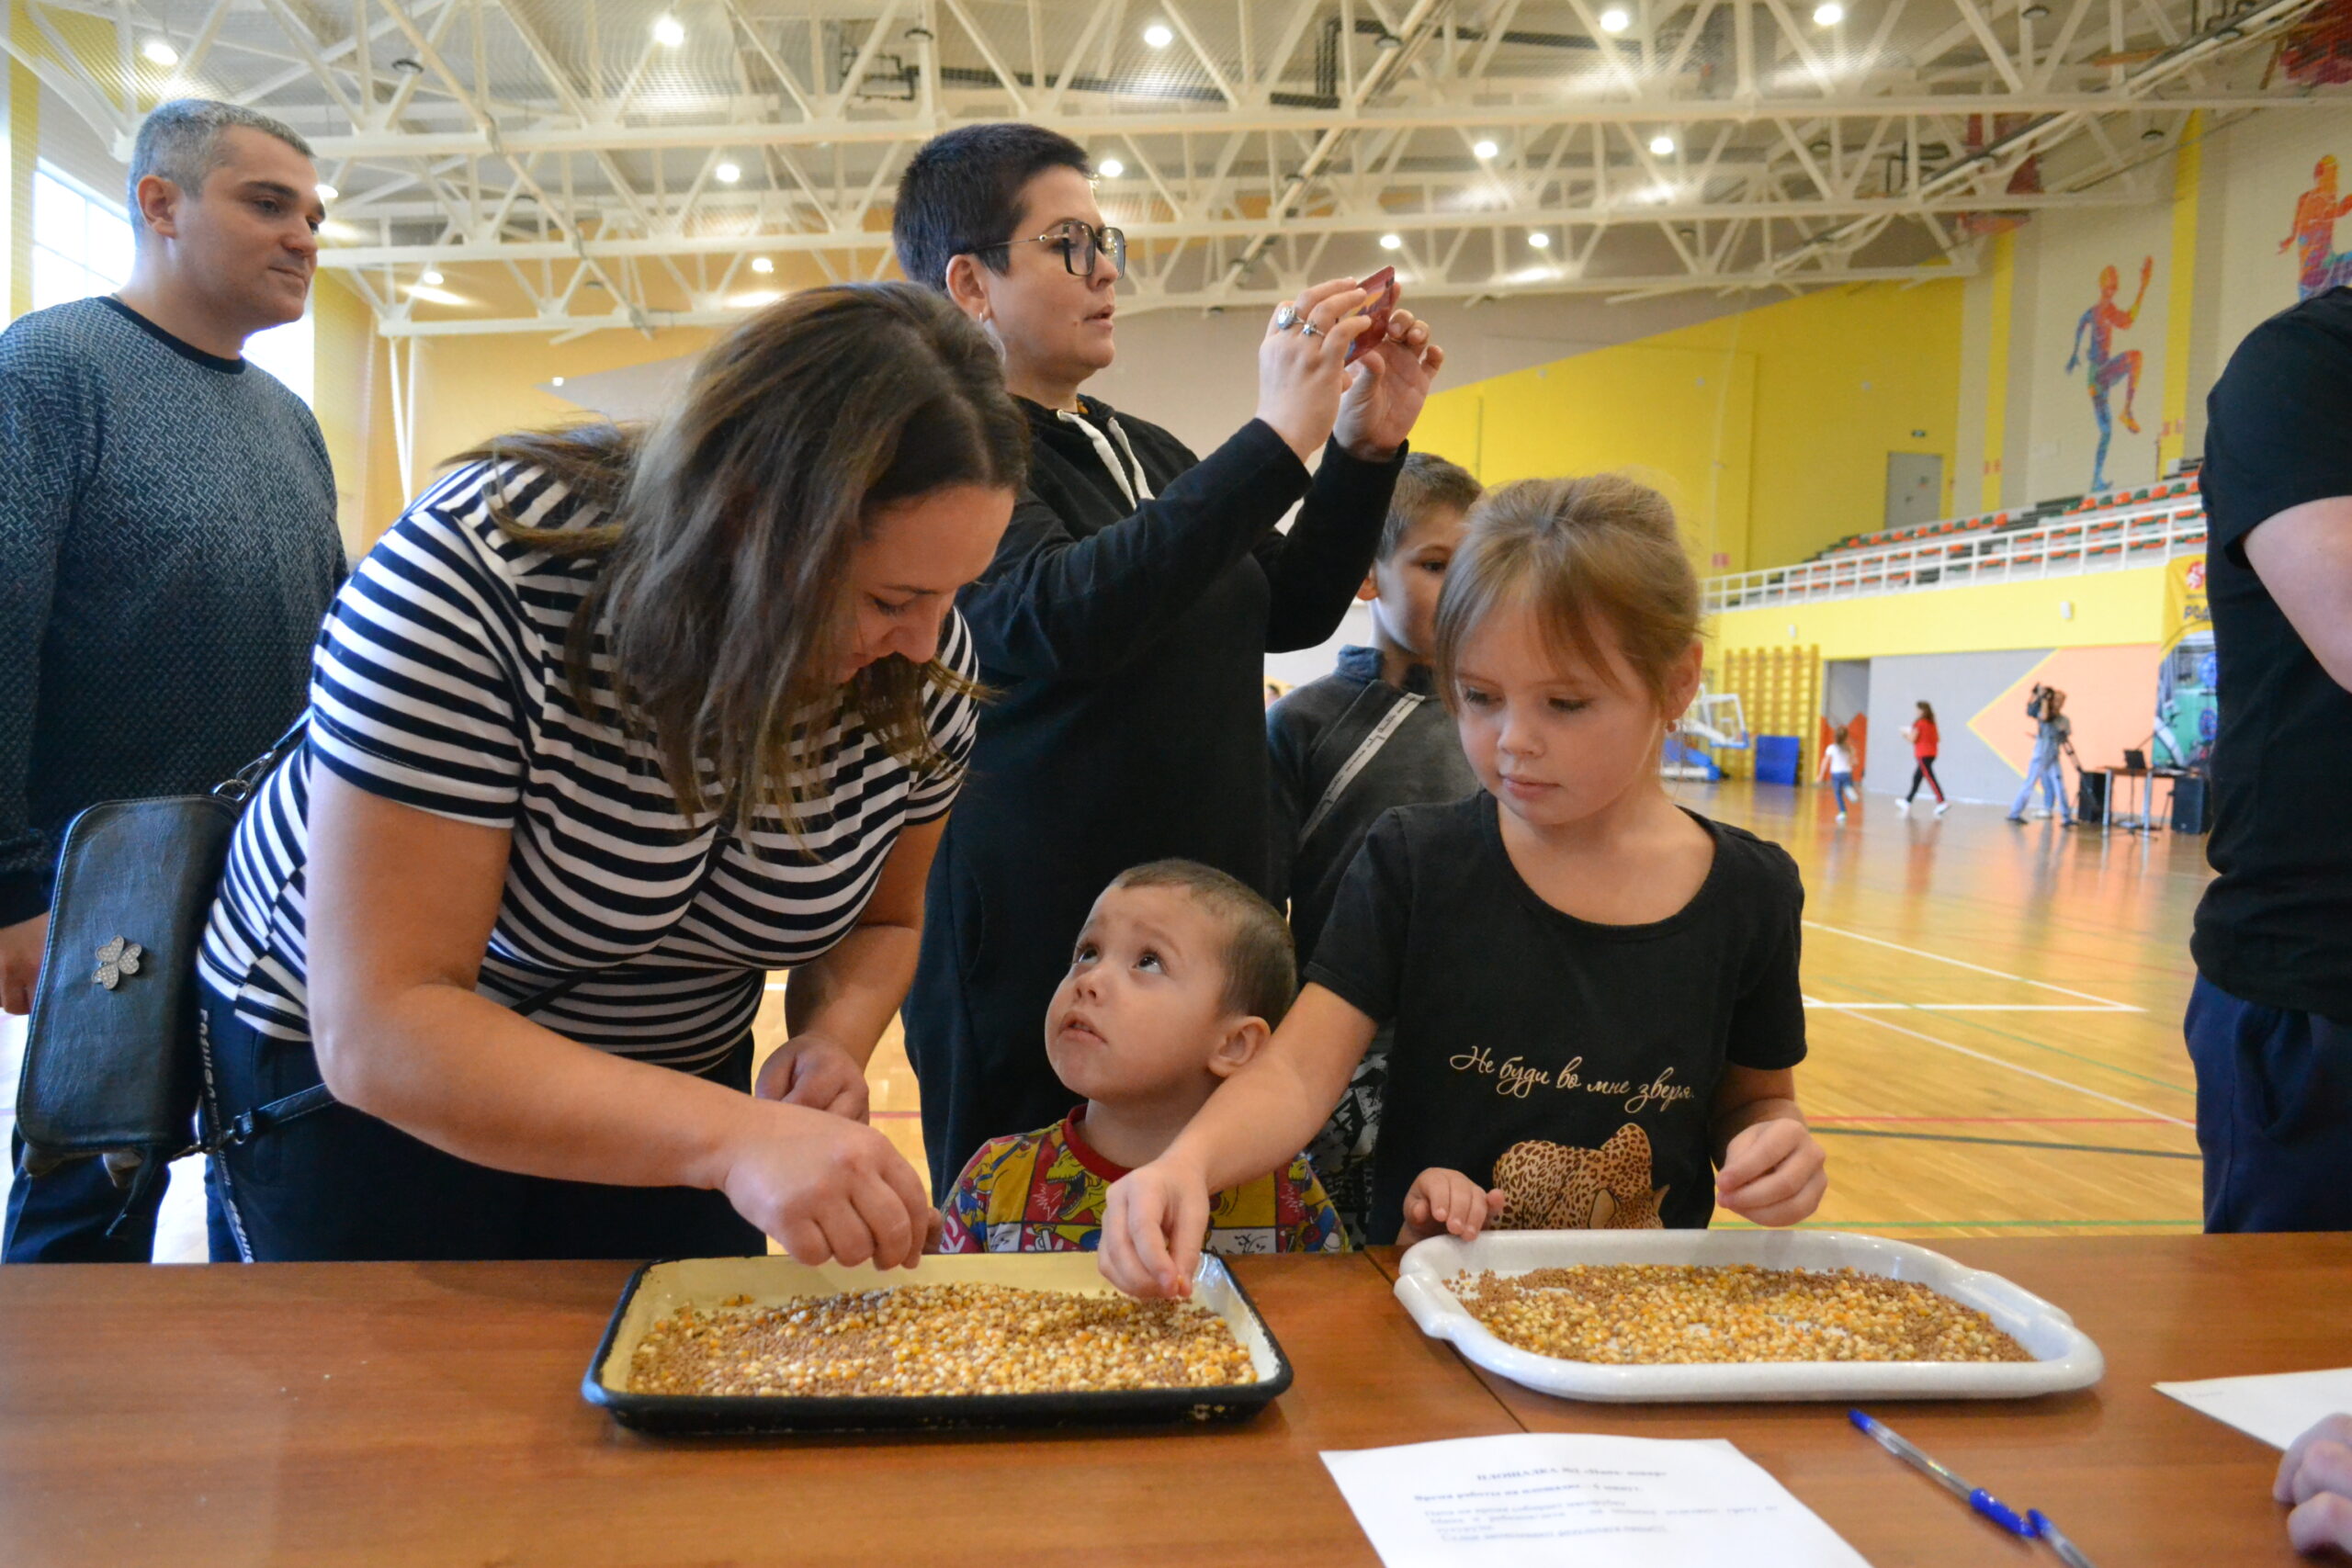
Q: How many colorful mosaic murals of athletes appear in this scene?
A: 2